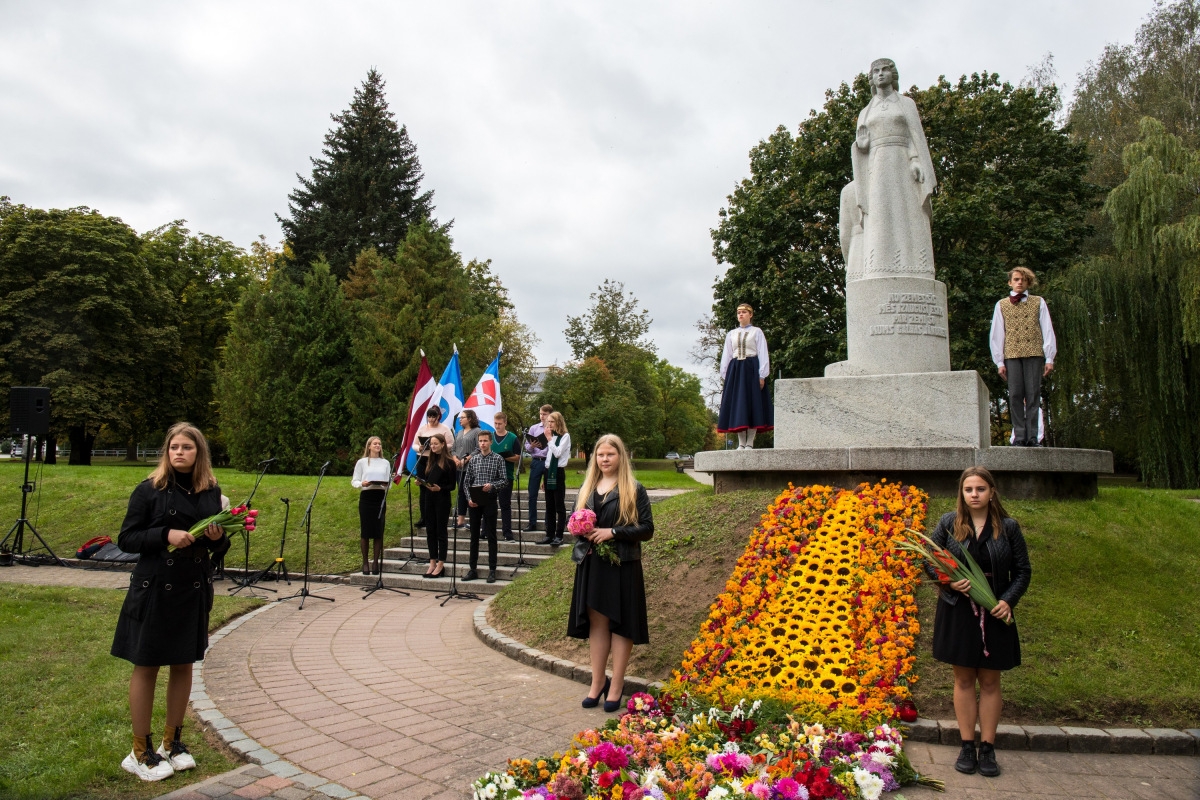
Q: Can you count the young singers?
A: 8